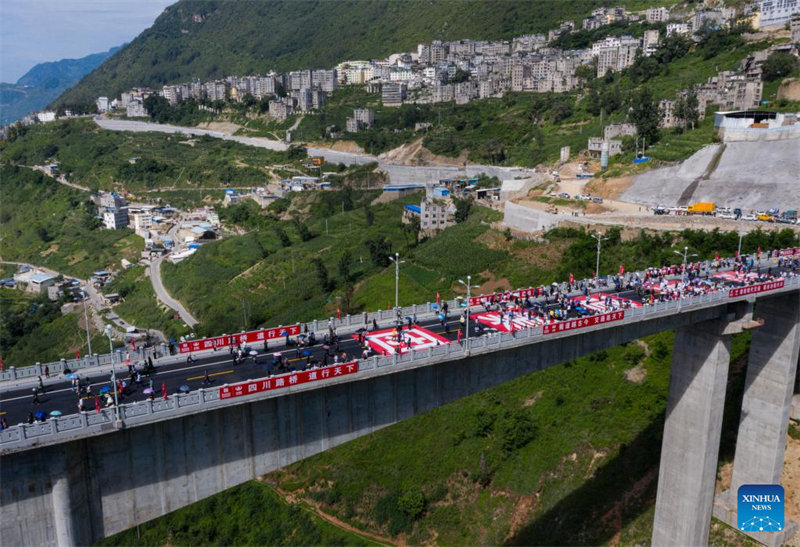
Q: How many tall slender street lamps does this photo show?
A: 7